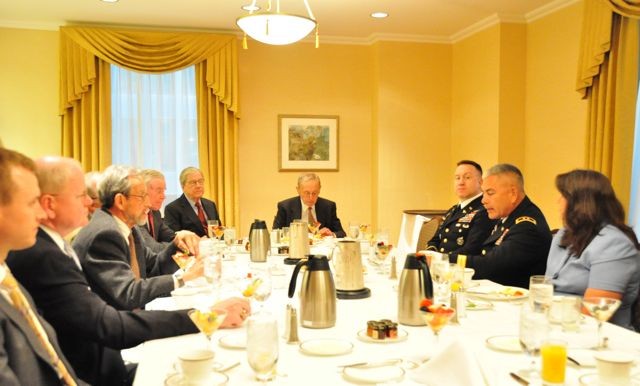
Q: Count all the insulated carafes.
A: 3